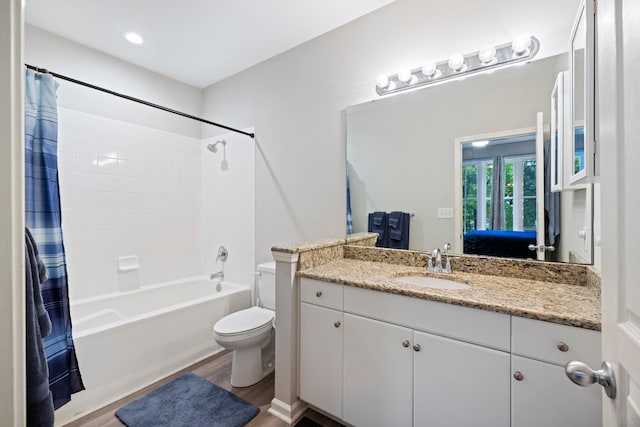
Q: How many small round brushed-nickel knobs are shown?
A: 6